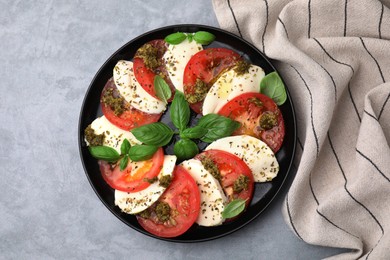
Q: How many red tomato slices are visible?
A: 7